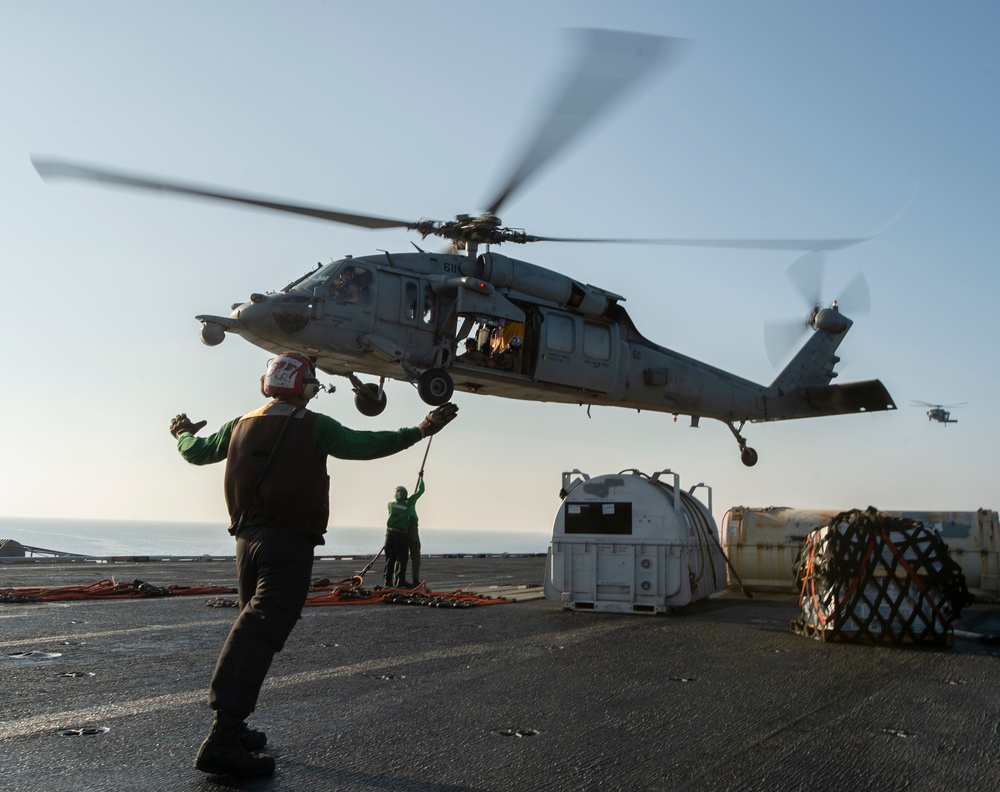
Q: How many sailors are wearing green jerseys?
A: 3